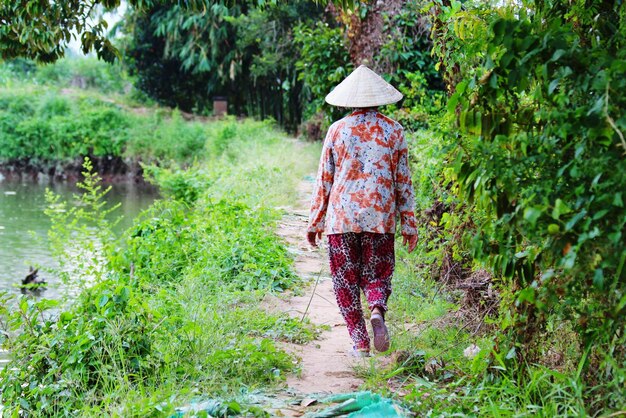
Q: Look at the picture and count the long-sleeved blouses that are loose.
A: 1